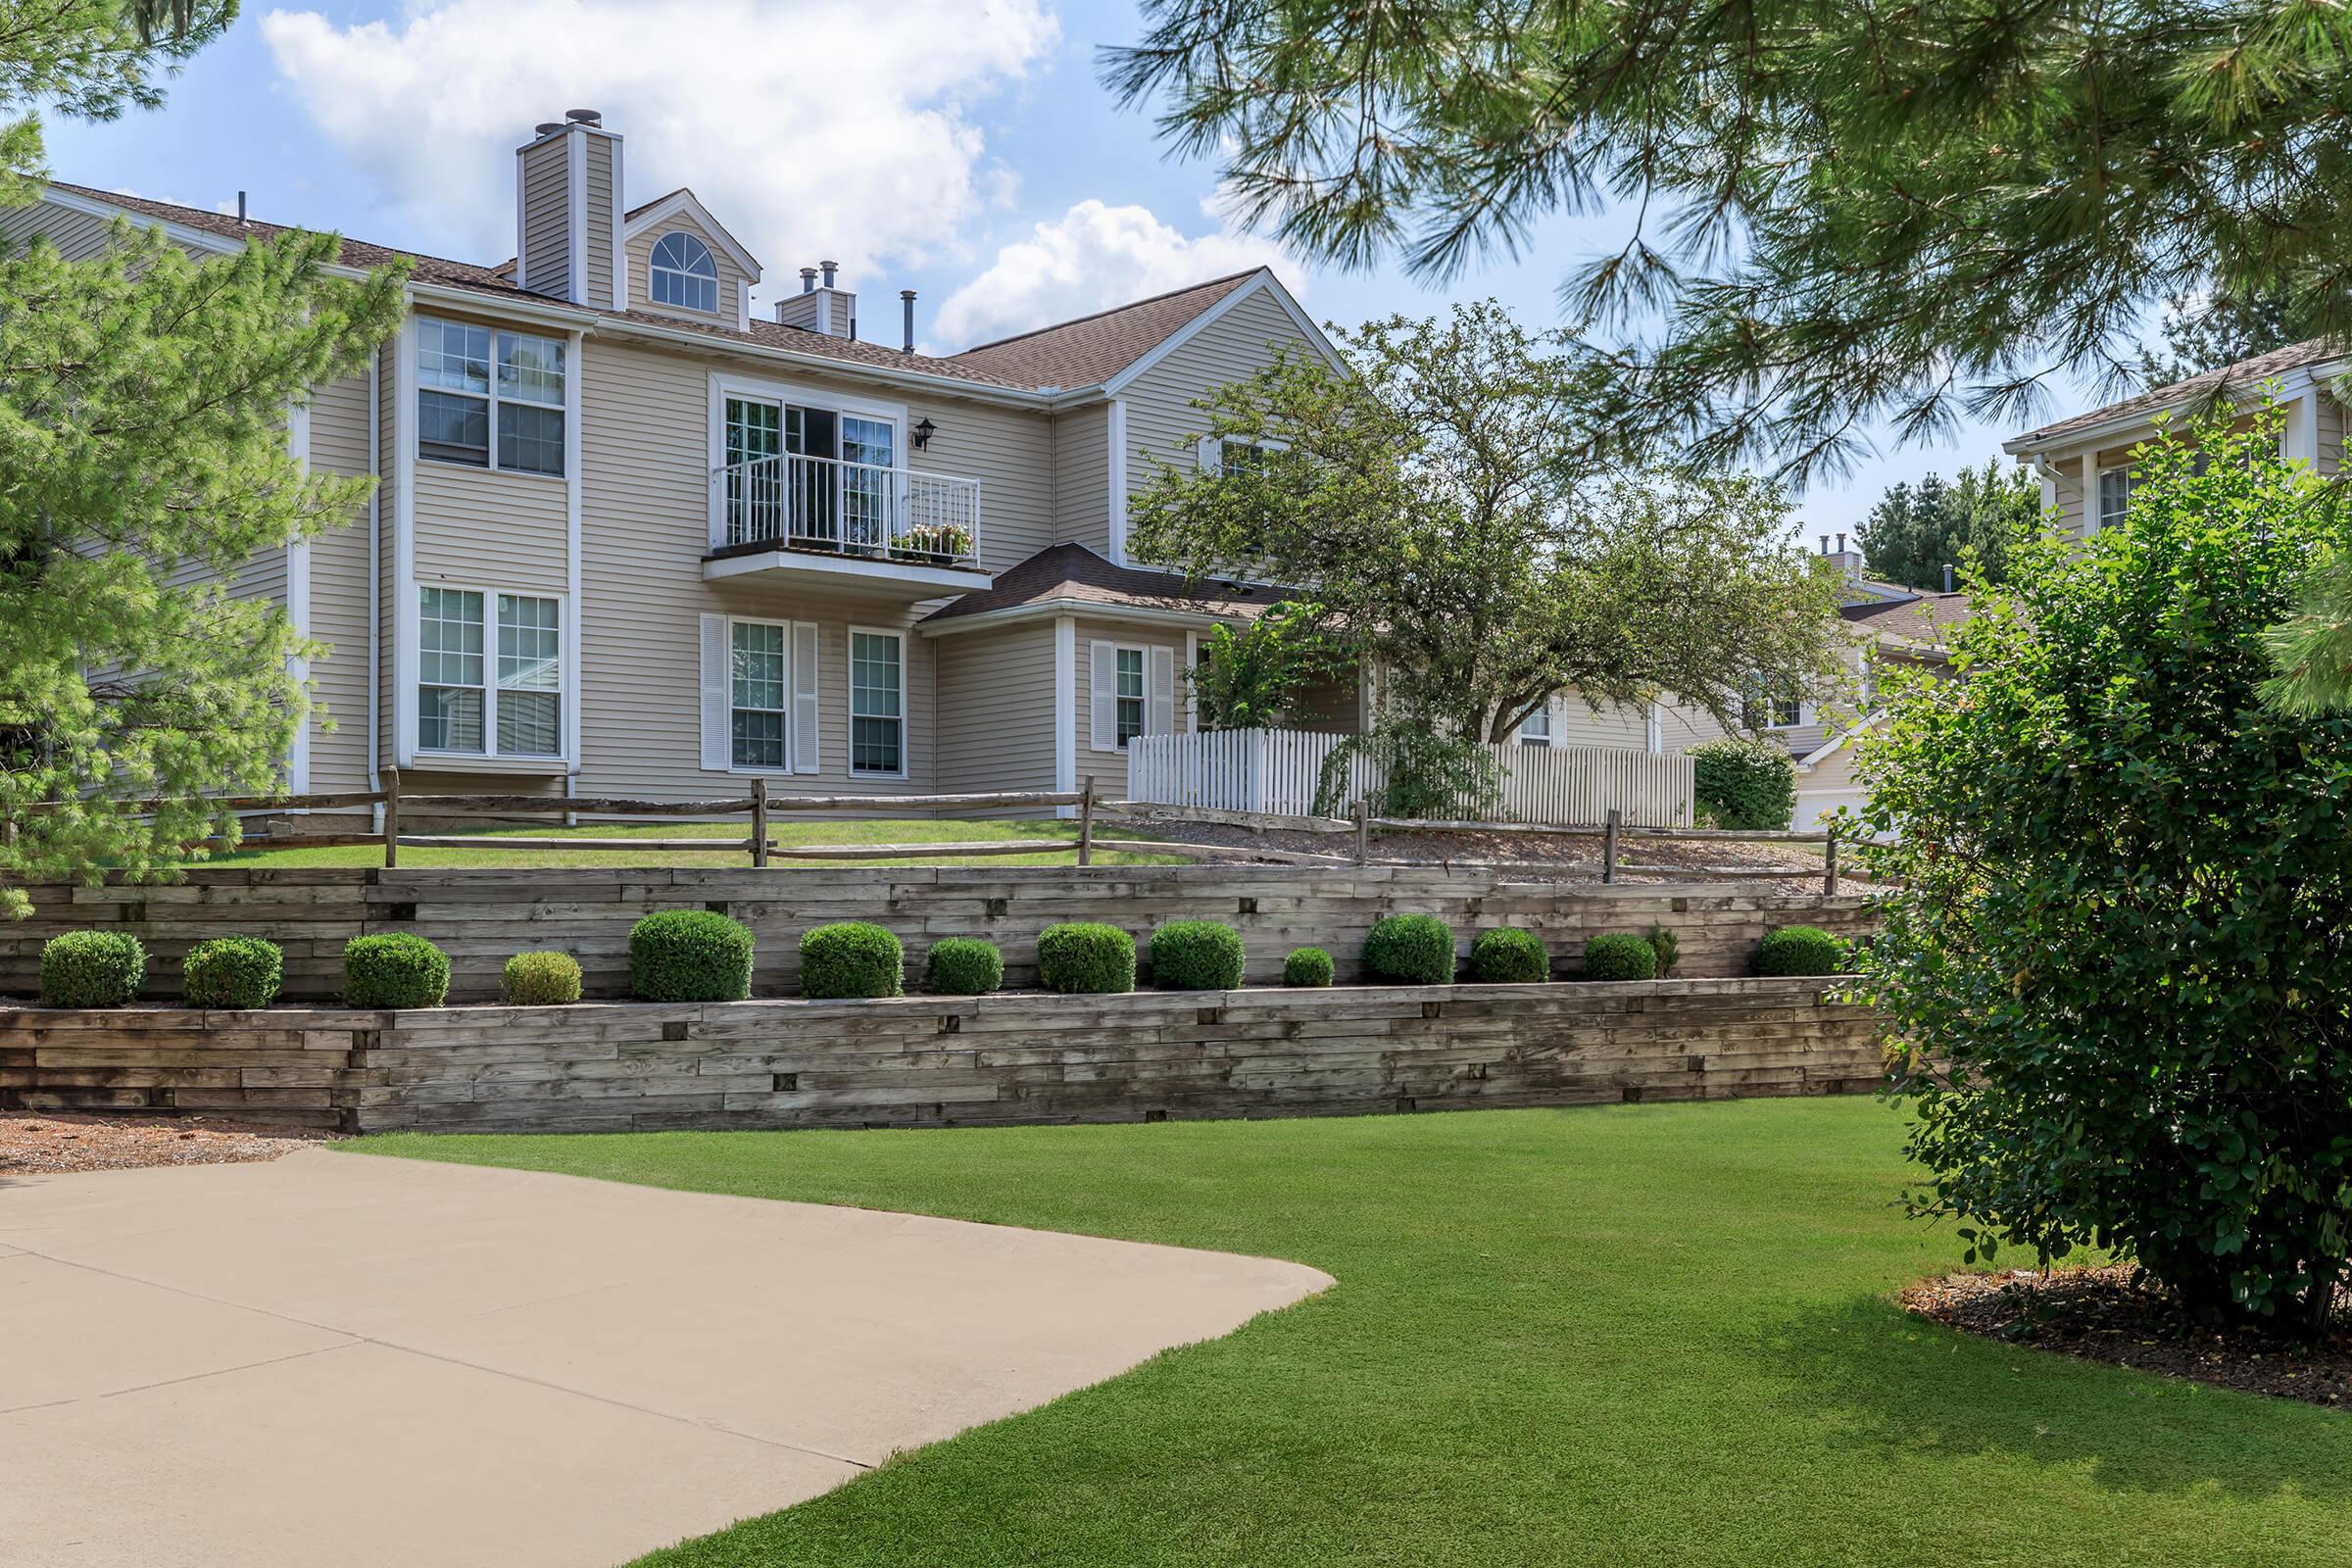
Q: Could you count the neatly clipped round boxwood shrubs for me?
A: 14